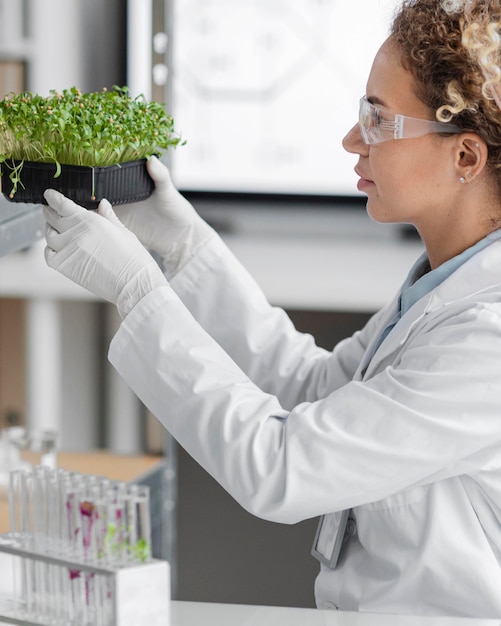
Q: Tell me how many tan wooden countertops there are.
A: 1